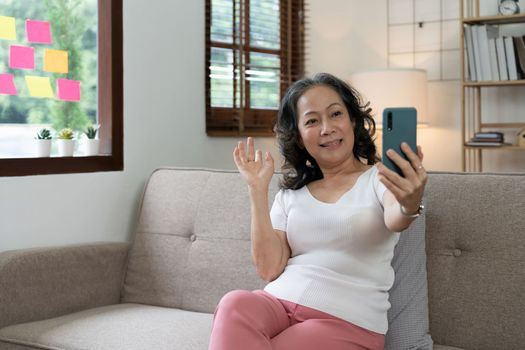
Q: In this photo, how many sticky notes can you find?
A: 7